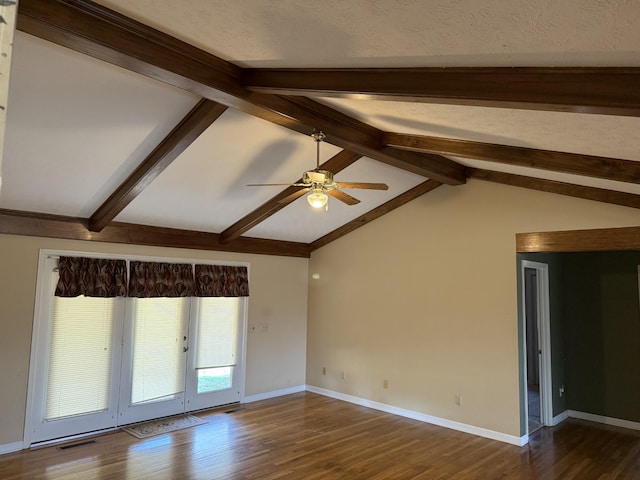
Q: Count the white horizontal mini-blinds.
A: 3